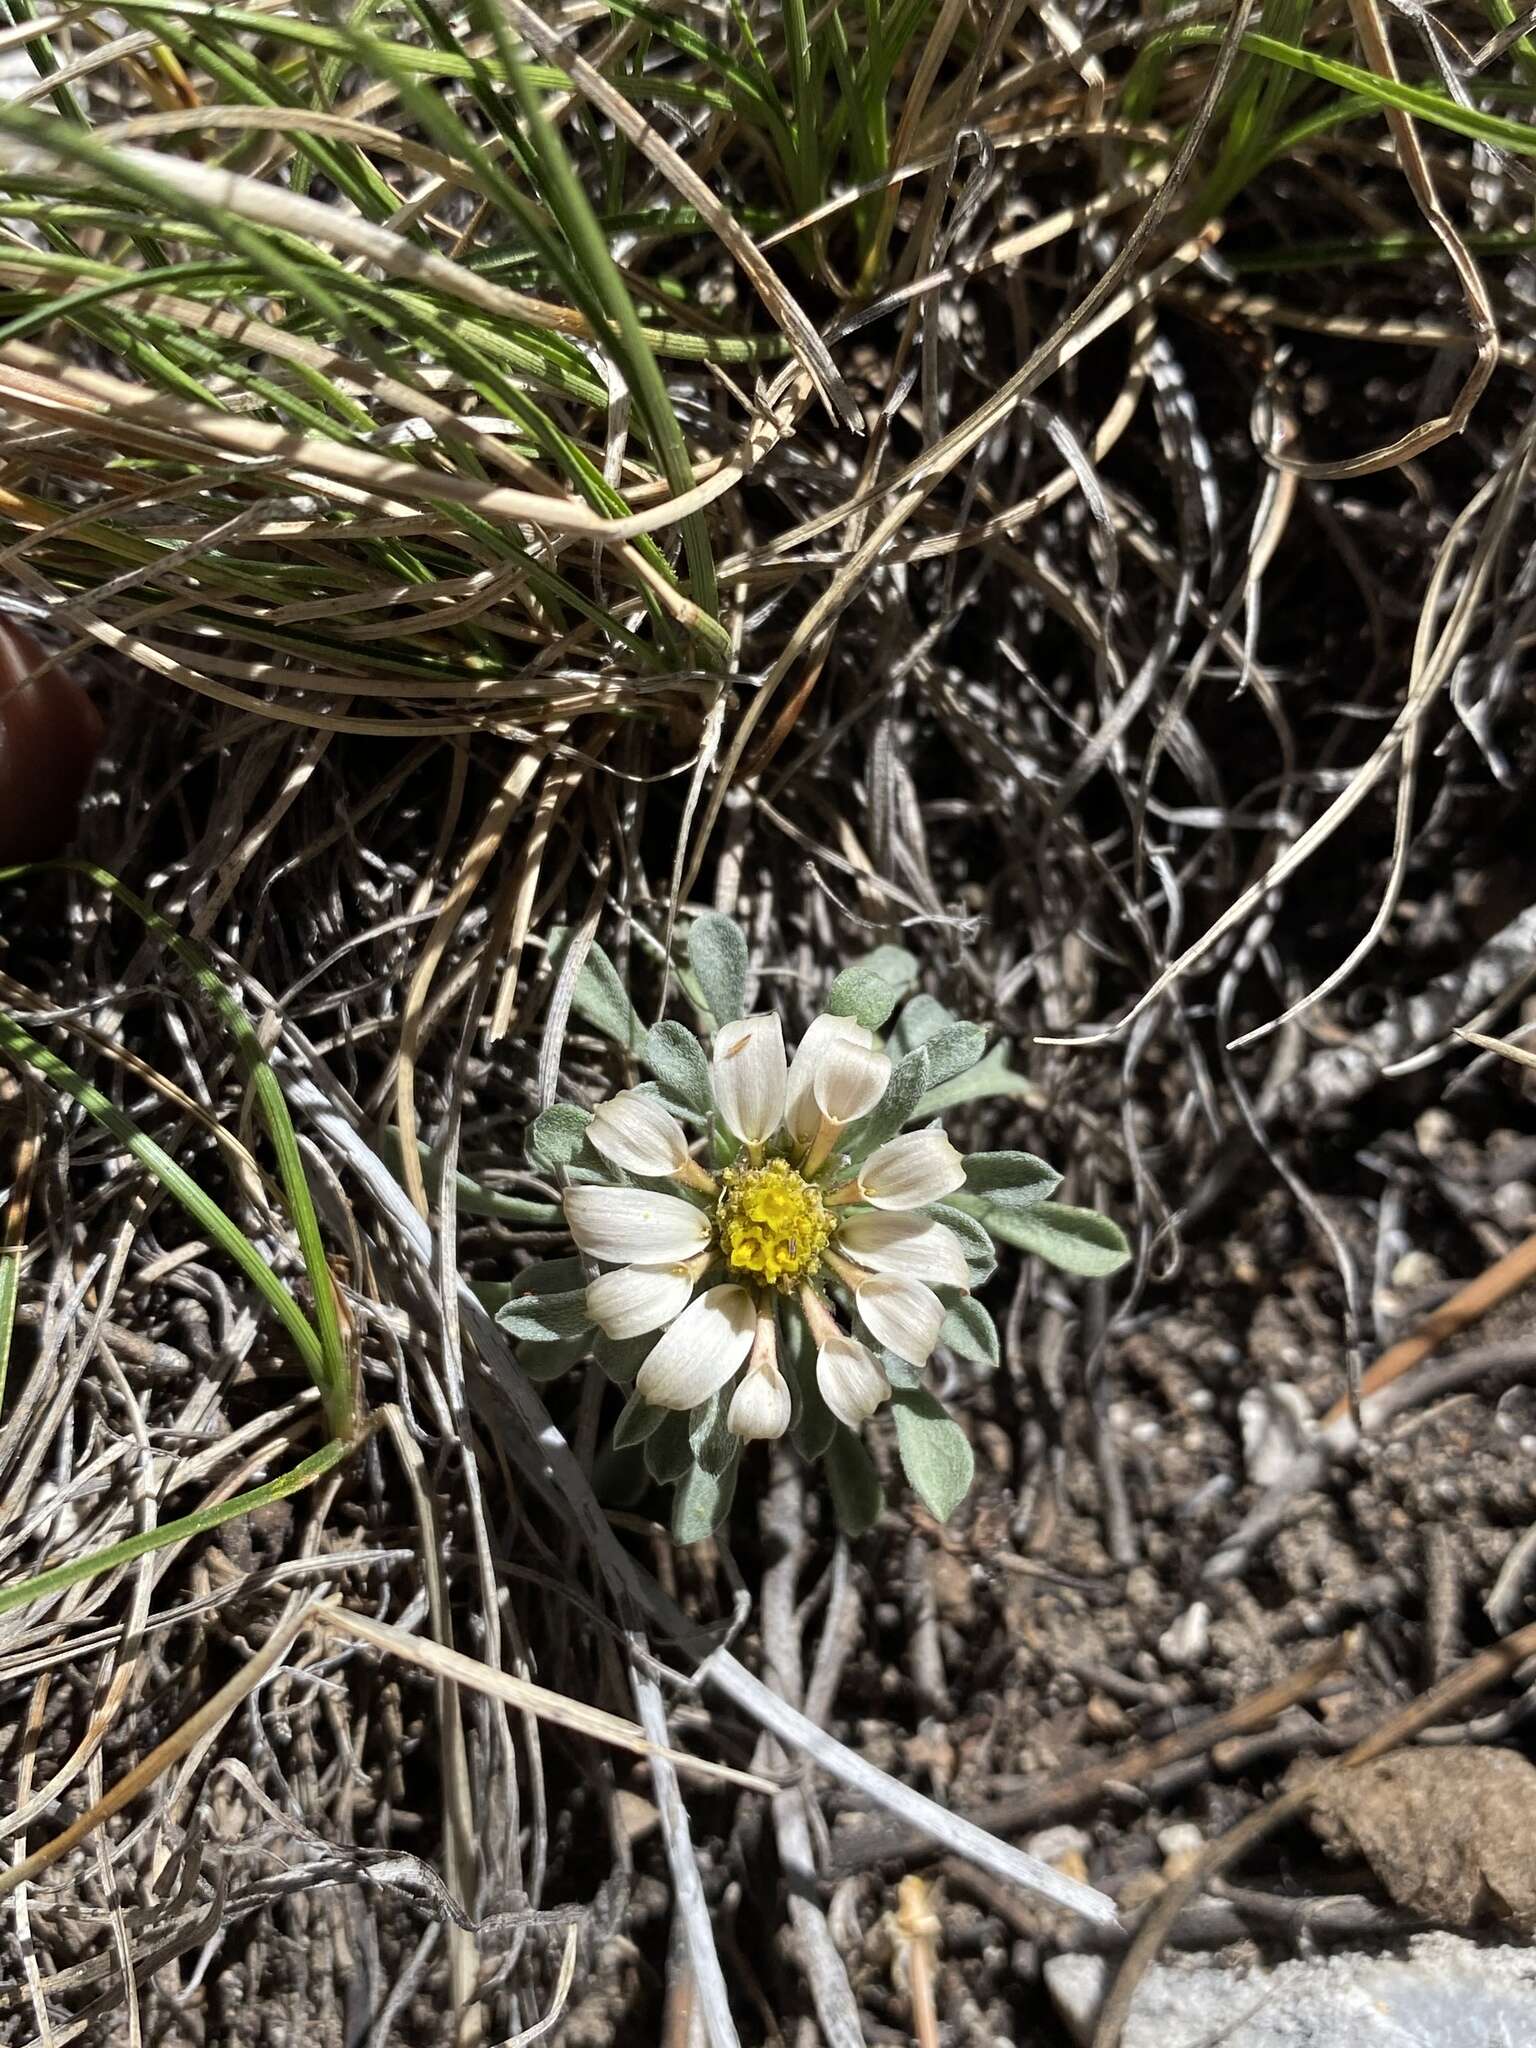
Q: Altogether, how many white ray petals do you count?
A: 12